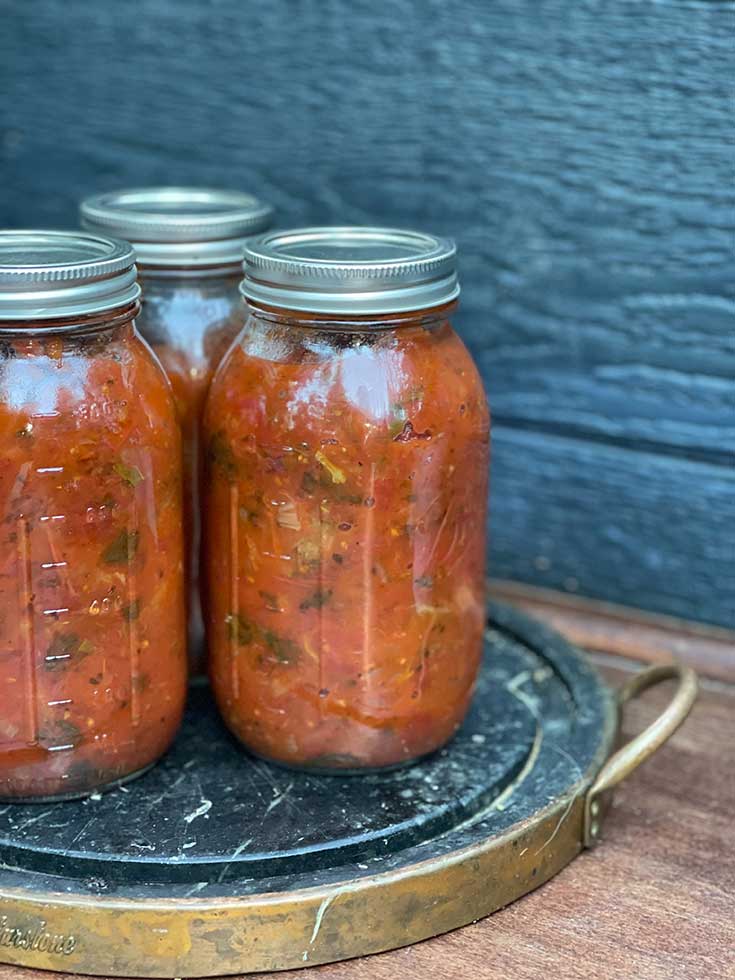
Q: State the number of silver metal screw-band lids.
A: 3